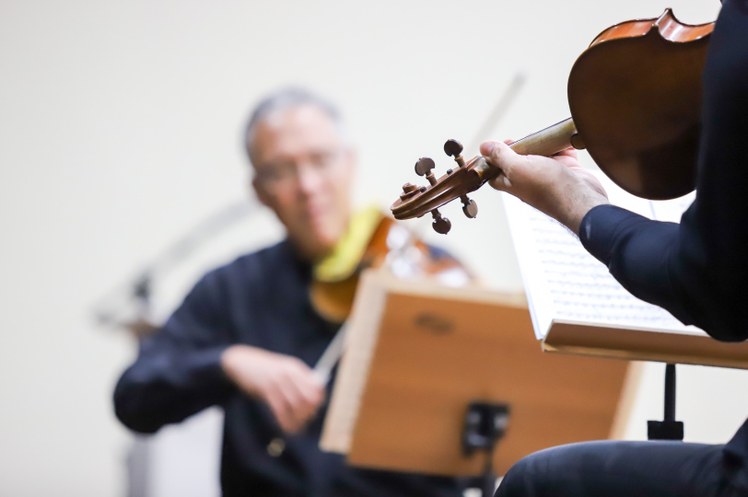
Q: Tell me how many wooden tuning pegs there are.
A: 4